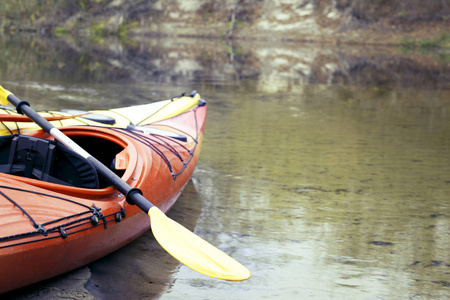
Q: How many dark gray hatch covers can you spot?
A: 2